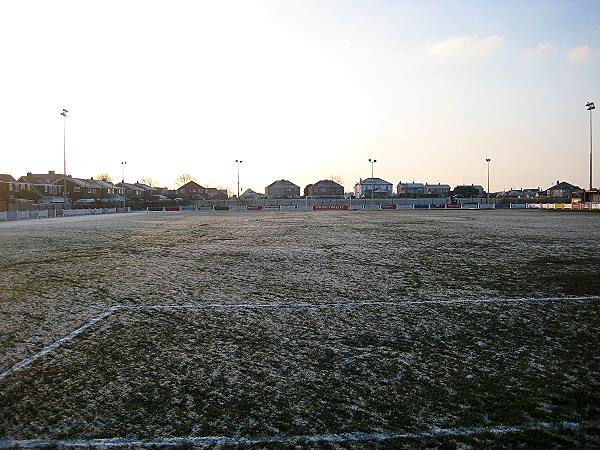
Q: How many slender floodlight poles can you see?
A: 6